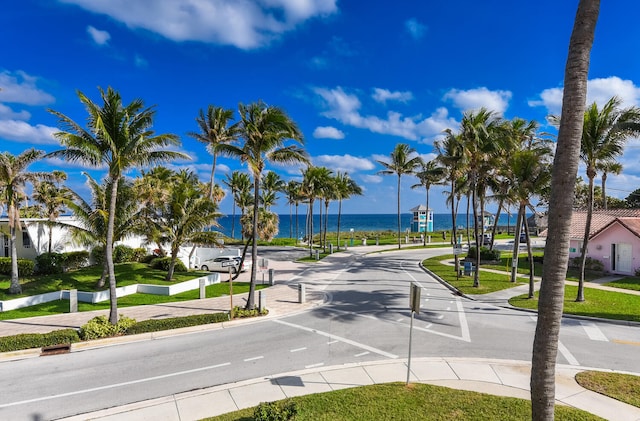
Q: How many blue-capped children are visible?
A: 0